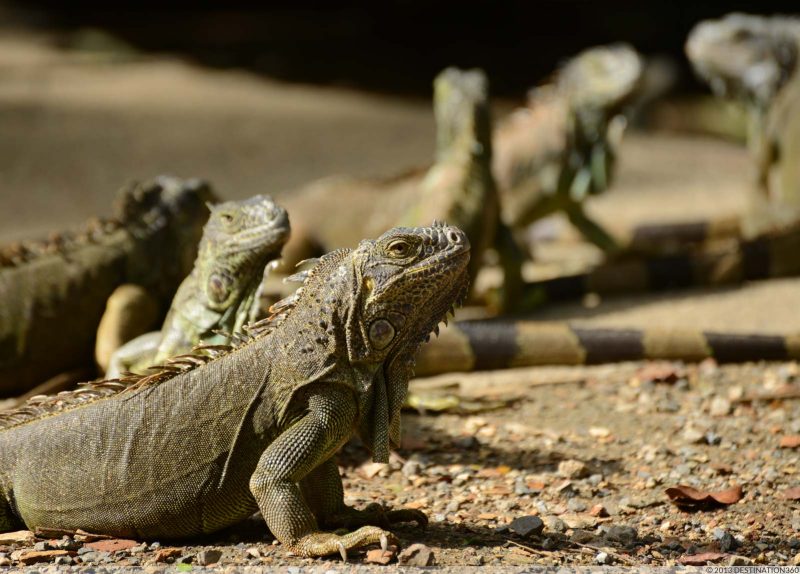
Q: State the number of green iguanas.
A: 6